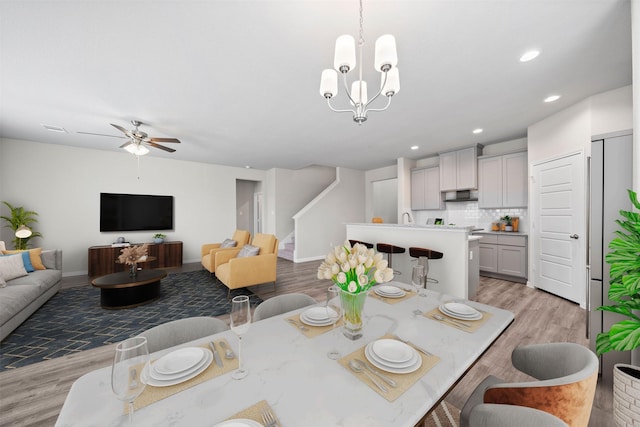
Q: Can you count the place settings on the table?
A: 6